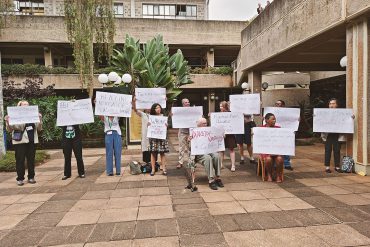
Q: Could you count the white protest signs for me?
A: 12